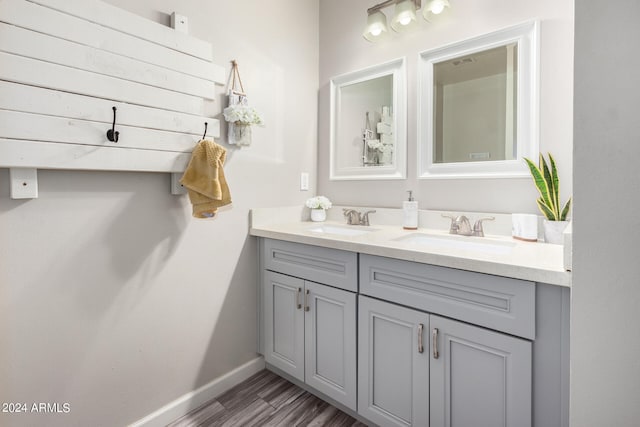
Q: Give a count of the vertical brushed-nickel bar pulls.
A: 4